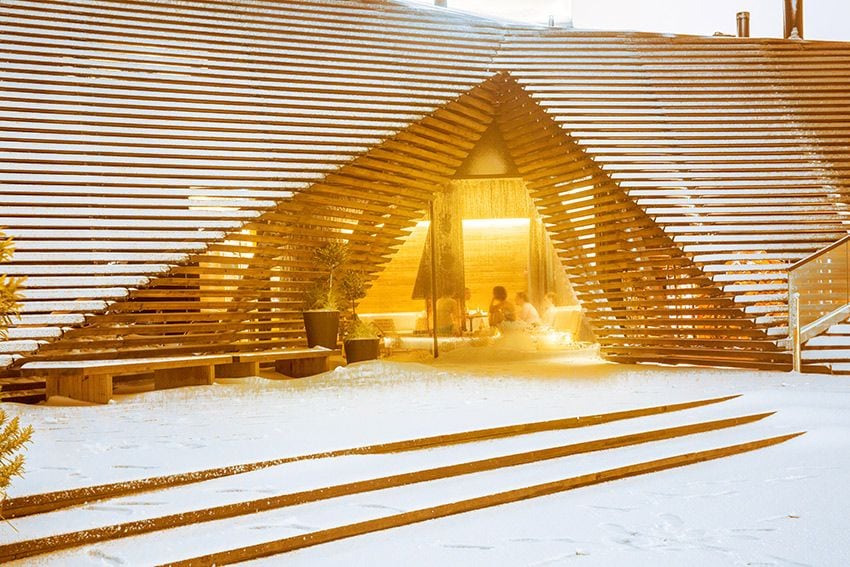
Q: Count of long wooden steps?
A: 3